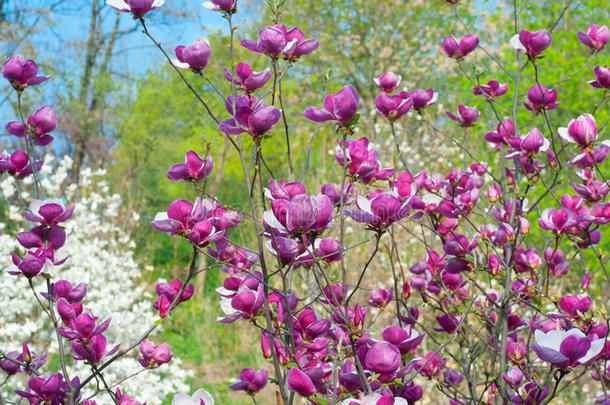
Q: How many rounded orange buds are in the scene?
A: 0